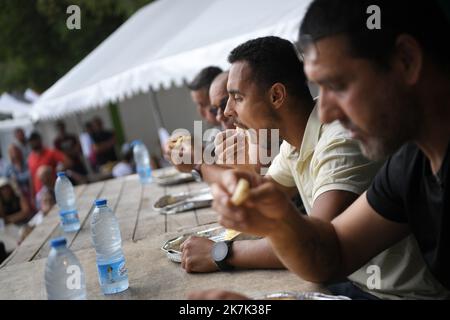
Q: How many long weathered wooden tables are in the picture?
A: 1